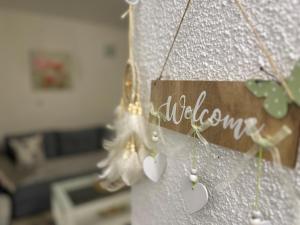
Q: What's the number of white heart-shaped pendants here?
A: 2